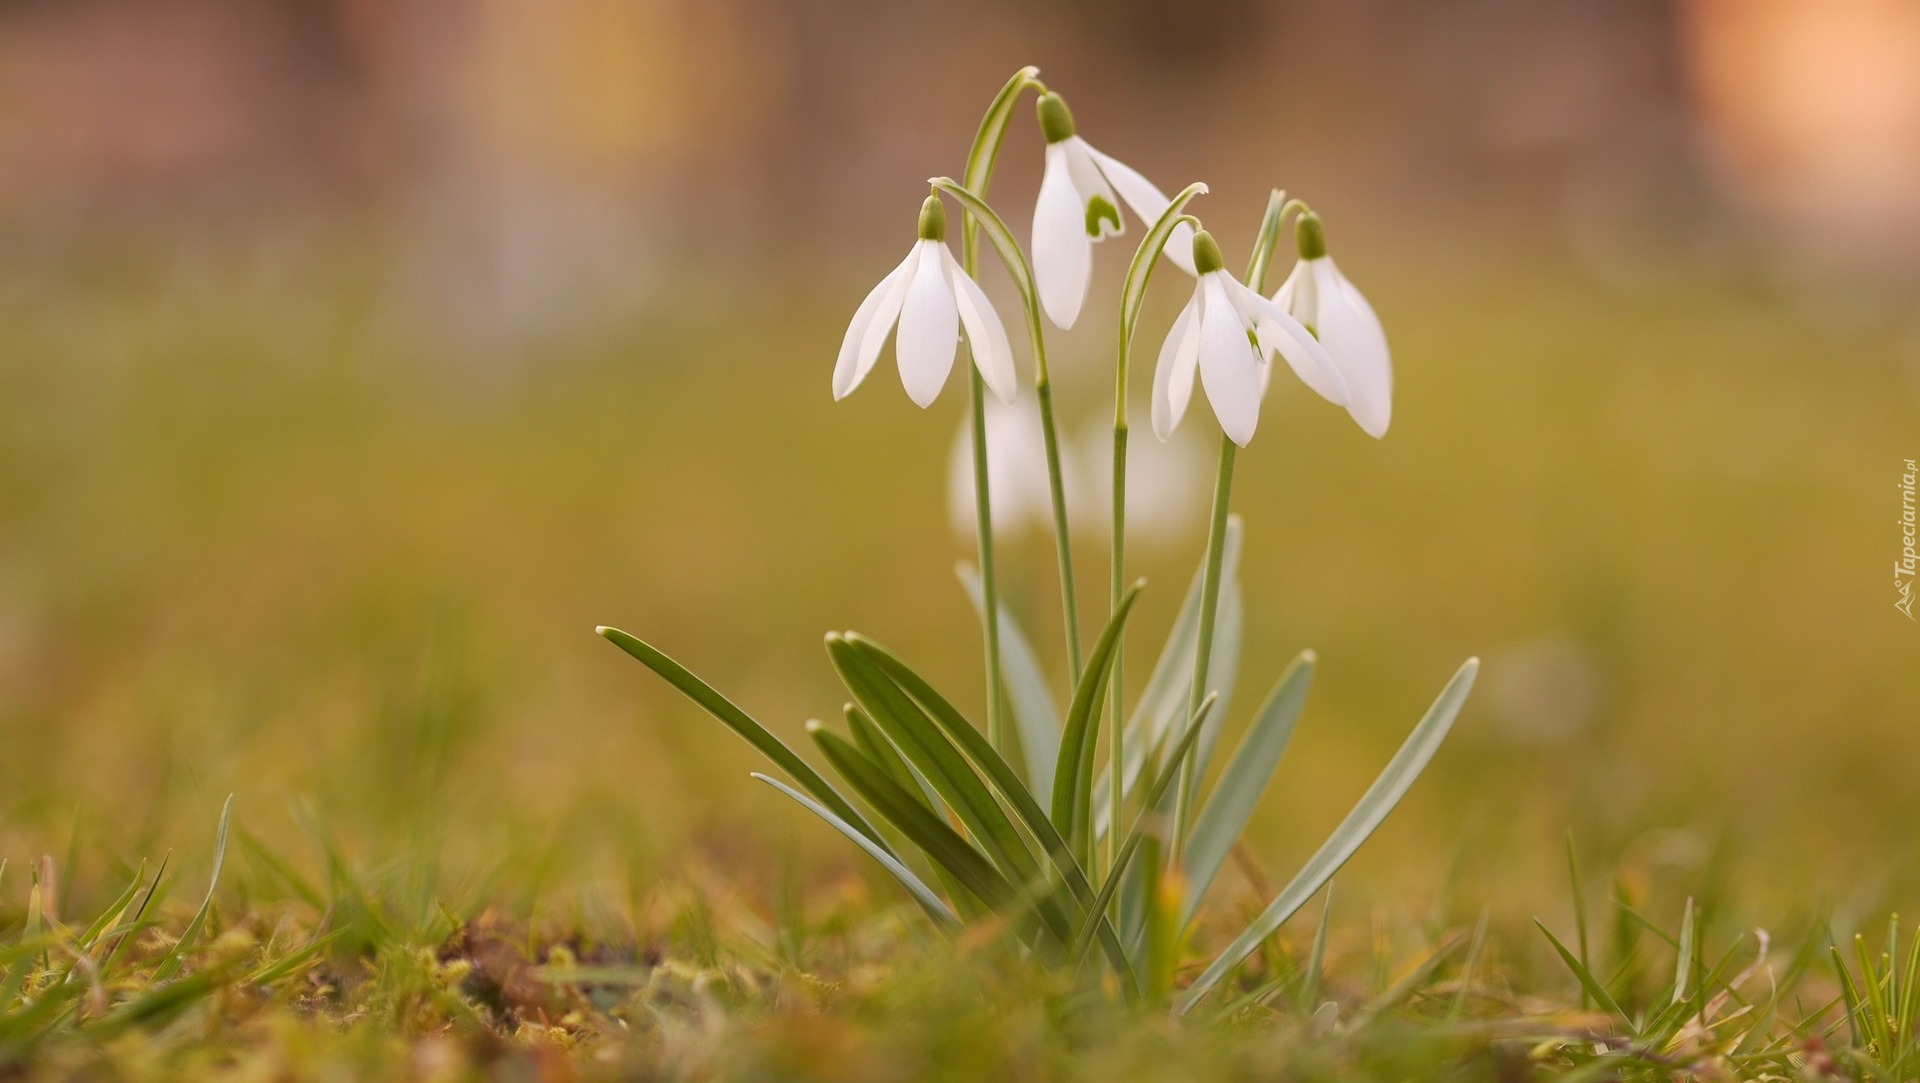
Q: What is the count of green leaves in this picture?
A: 13